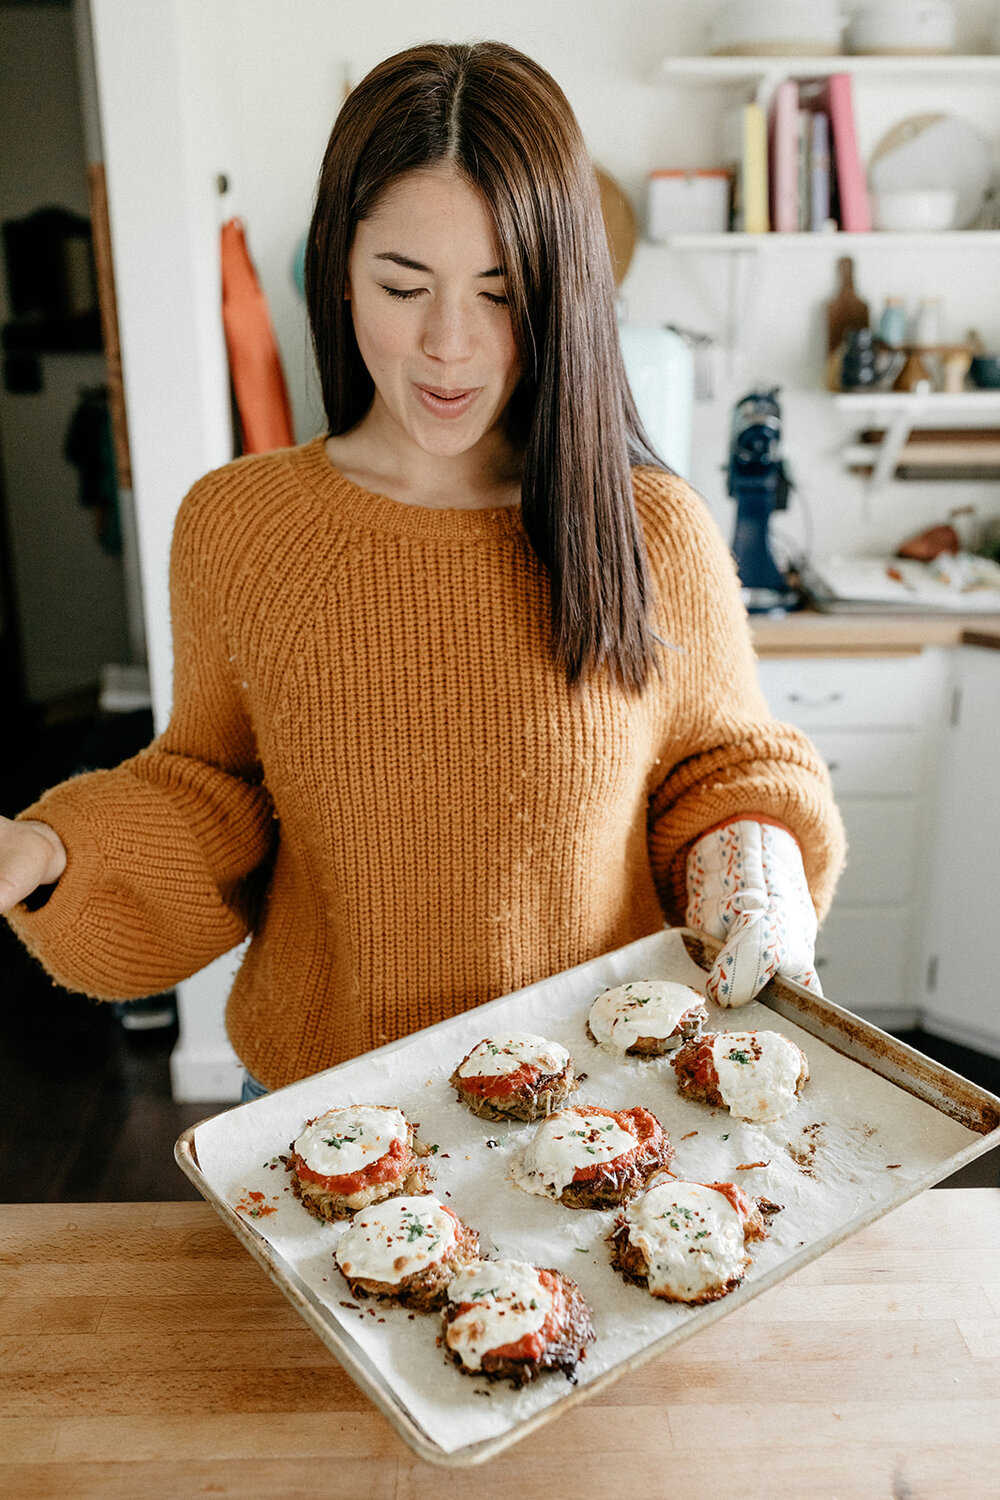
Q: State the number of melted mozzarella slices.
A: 8